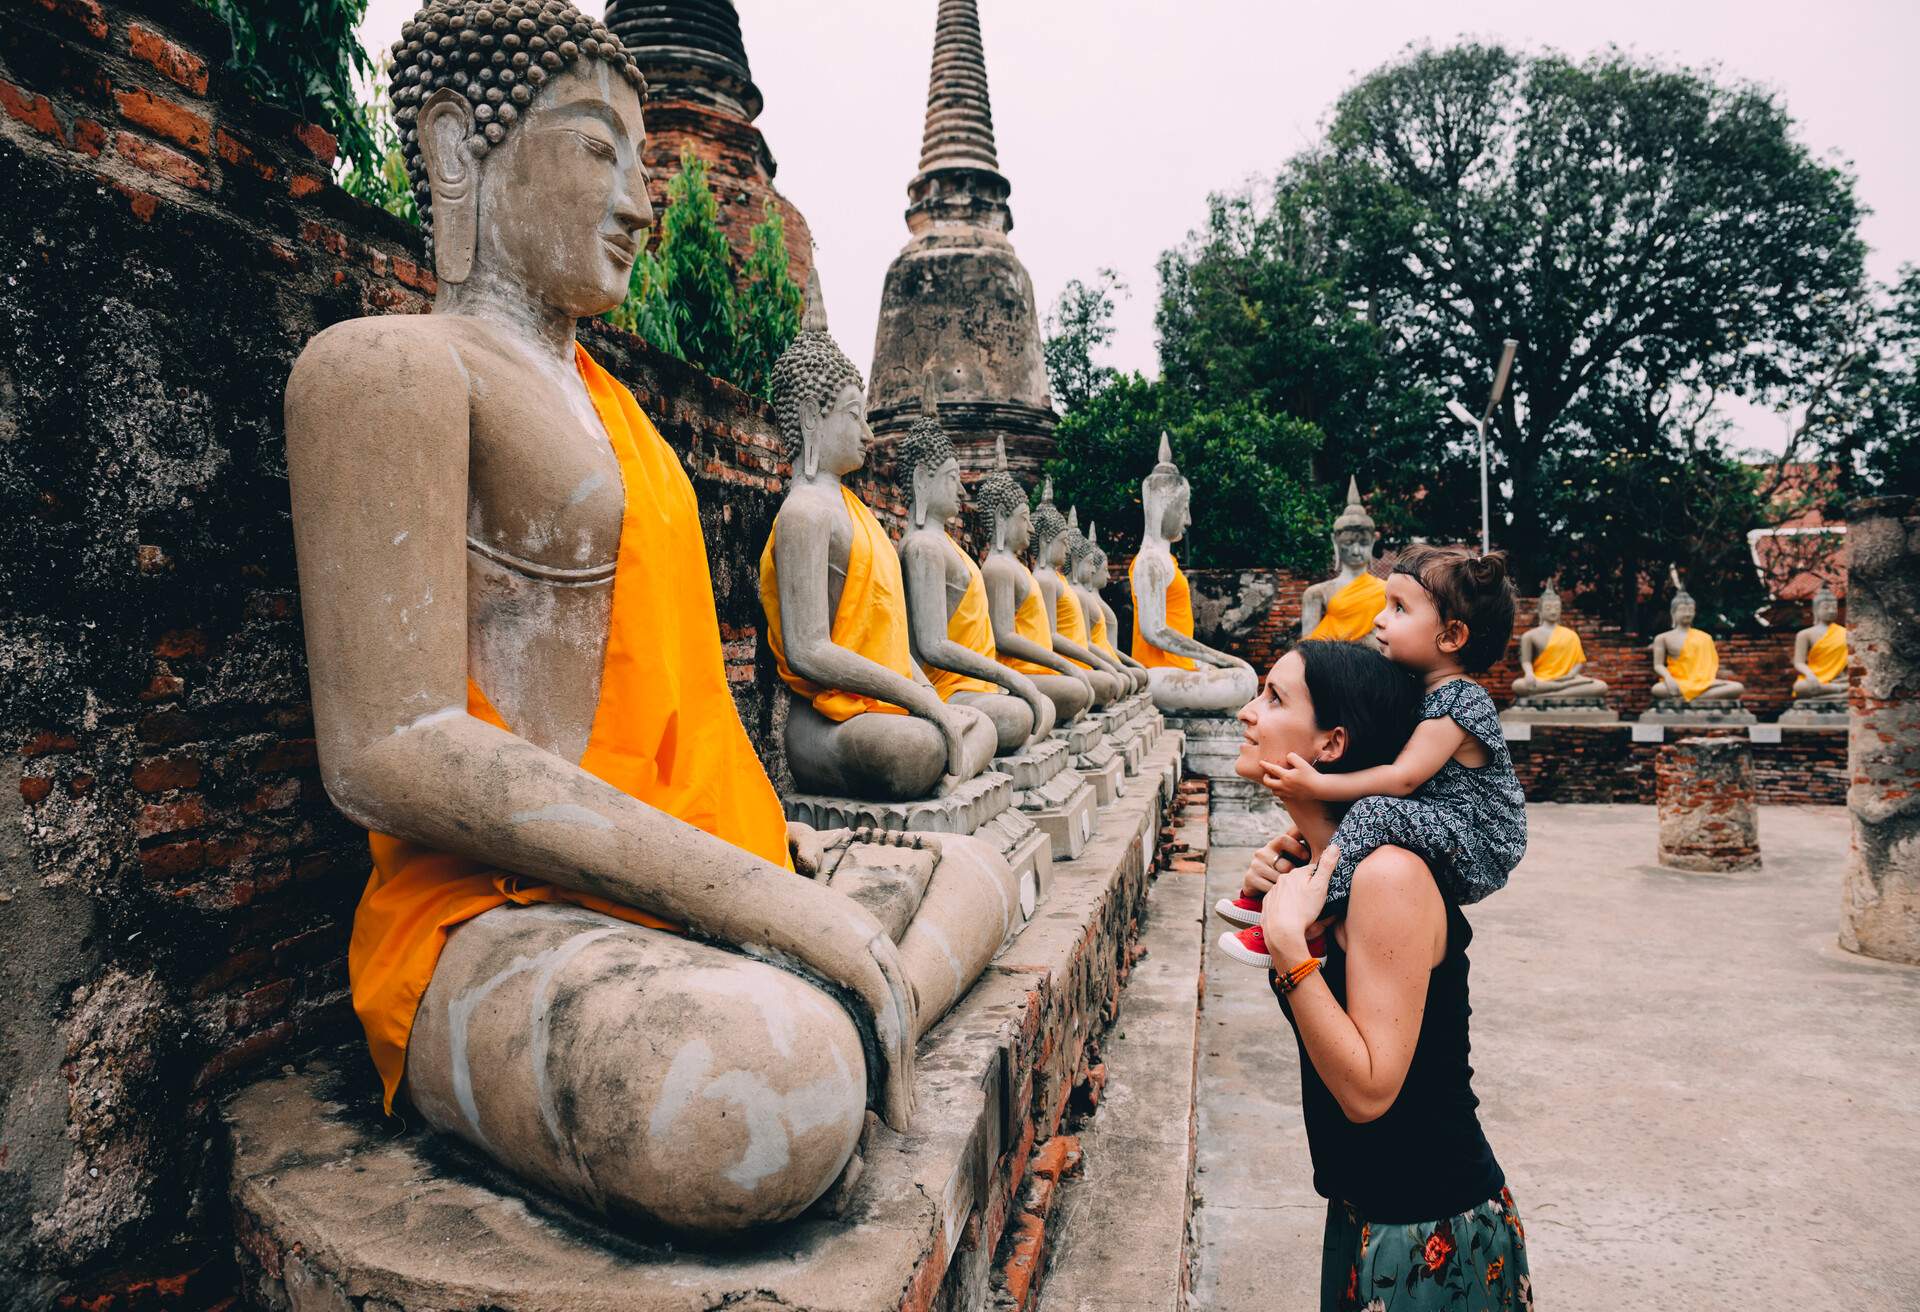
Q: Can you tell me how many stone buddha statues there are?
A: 12